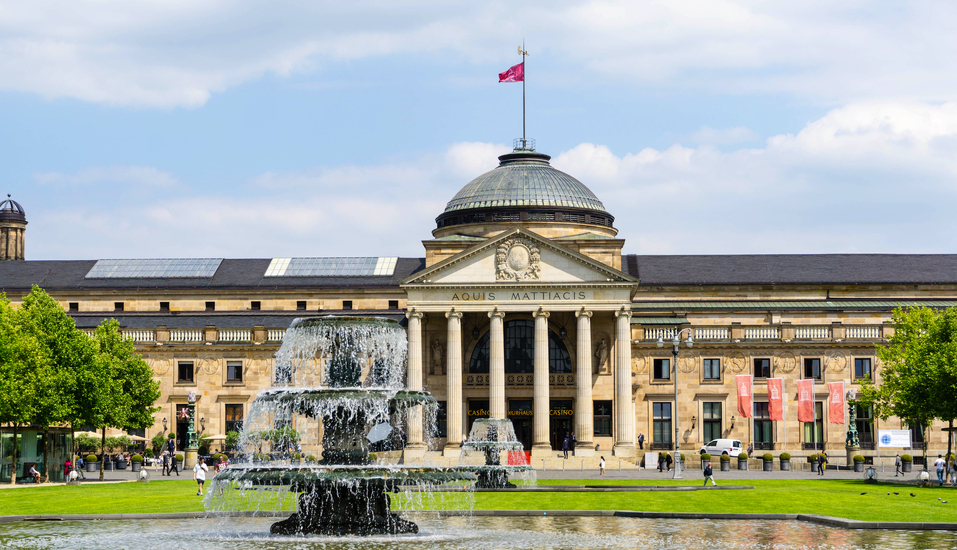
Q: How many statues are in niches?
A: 2